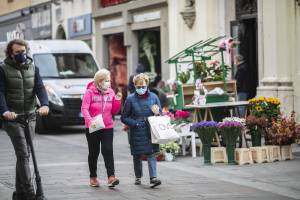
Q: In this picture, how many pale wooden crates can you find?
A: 5